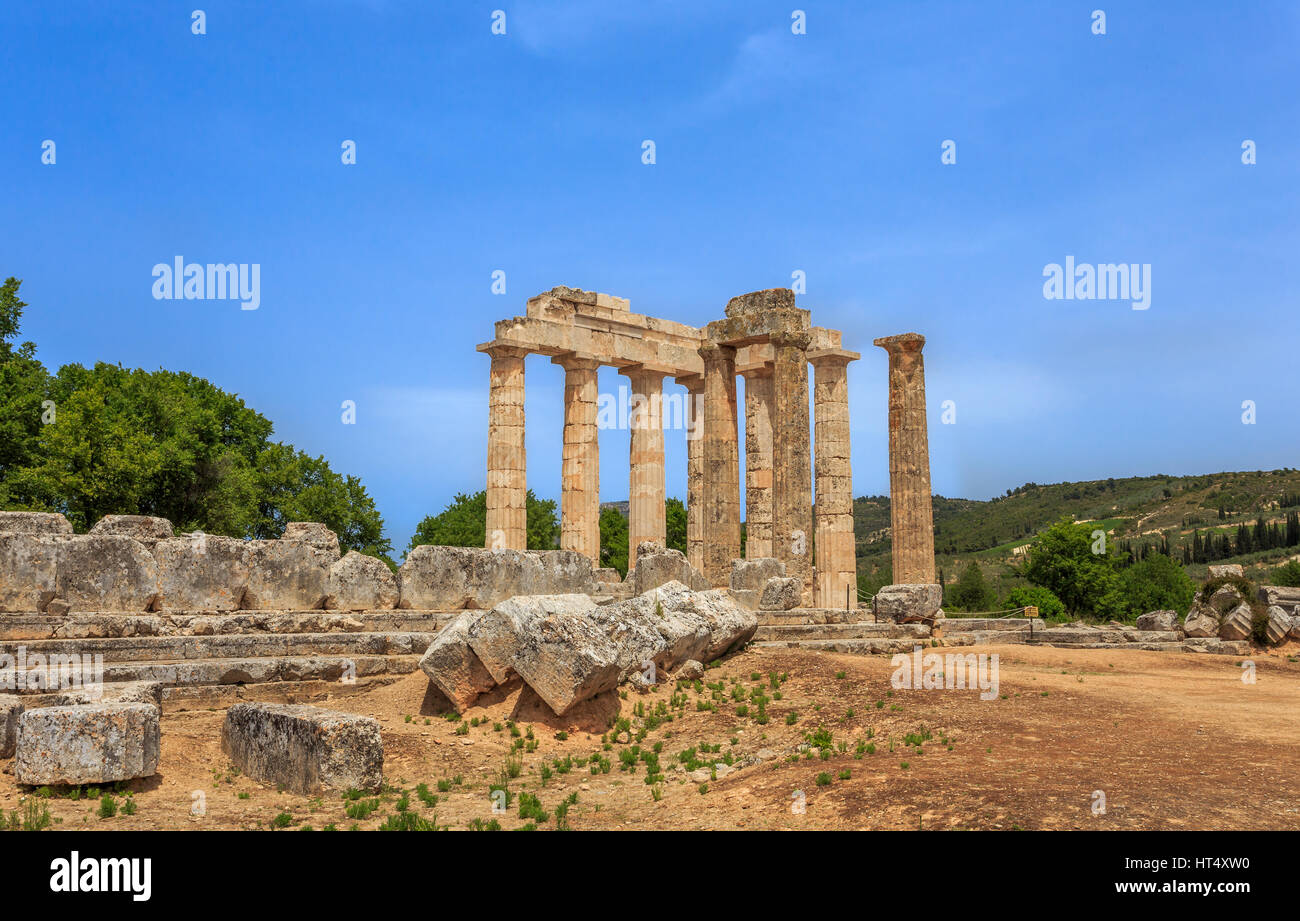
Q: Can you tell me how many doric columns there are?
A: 9